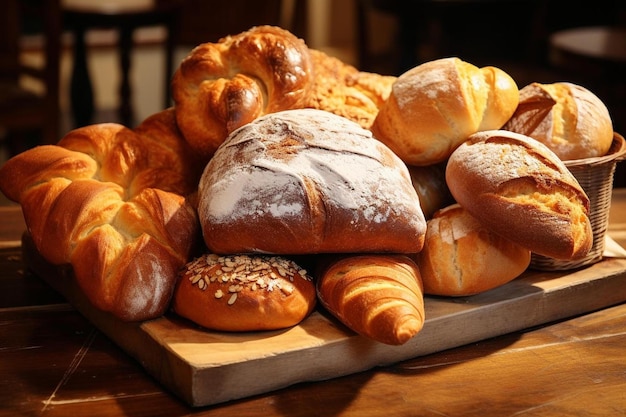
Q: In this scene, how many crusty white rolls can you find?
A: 4